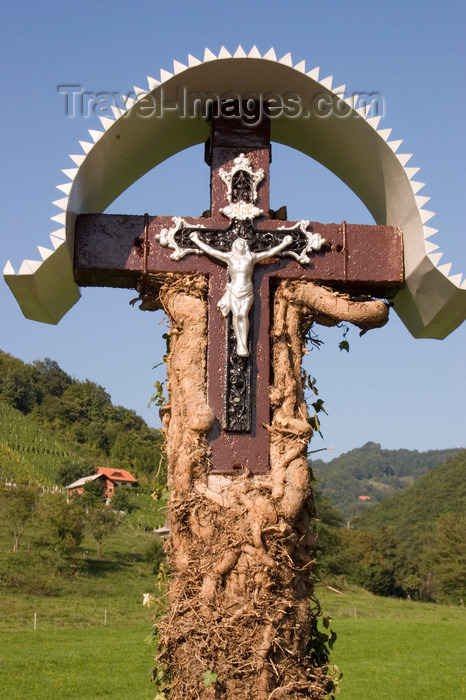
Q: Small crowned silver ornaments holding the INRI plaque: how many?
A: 1